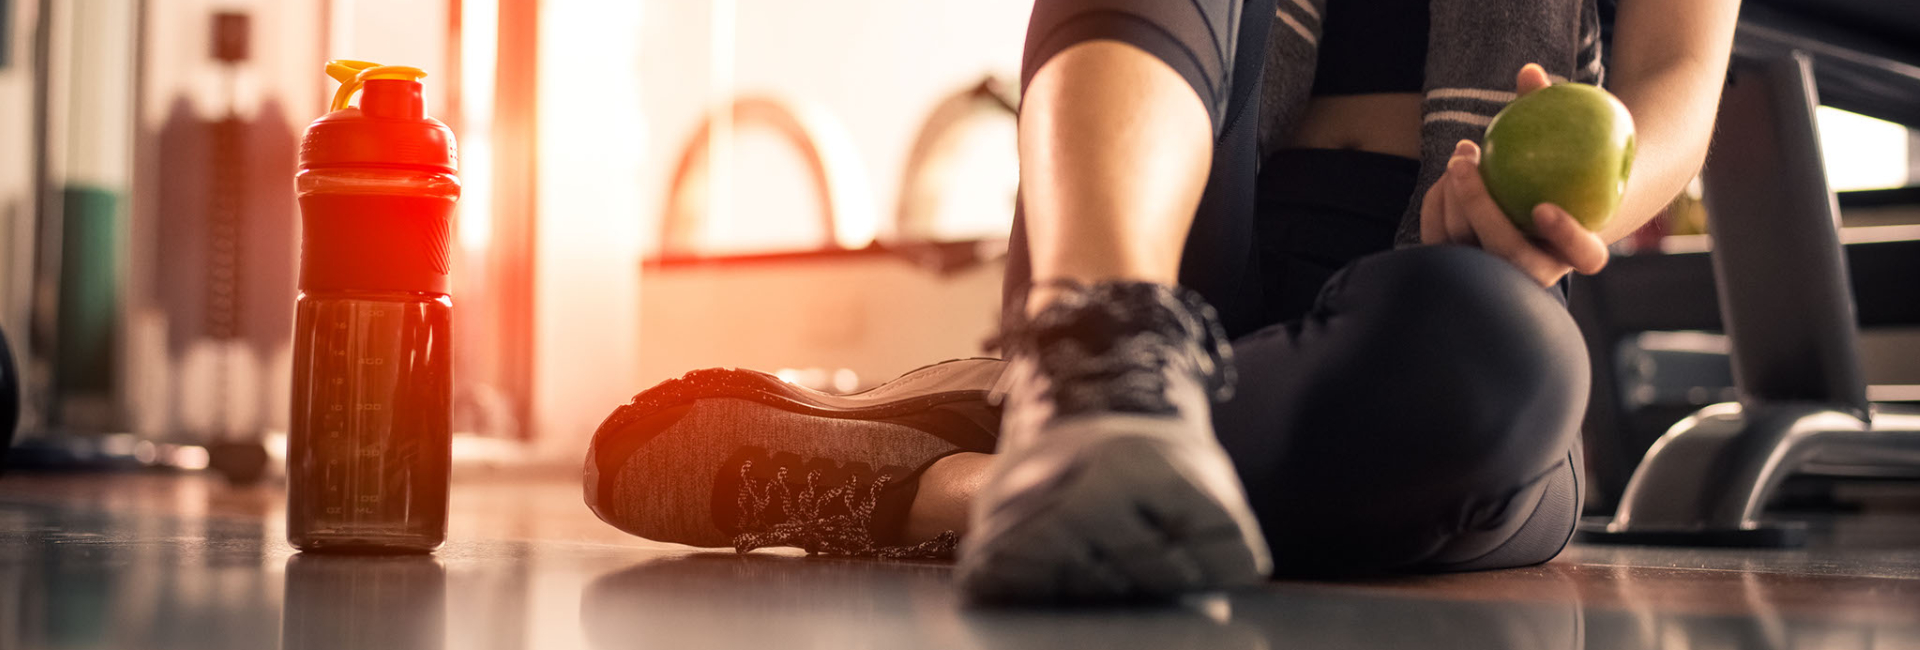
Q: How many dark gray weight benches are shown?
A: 1